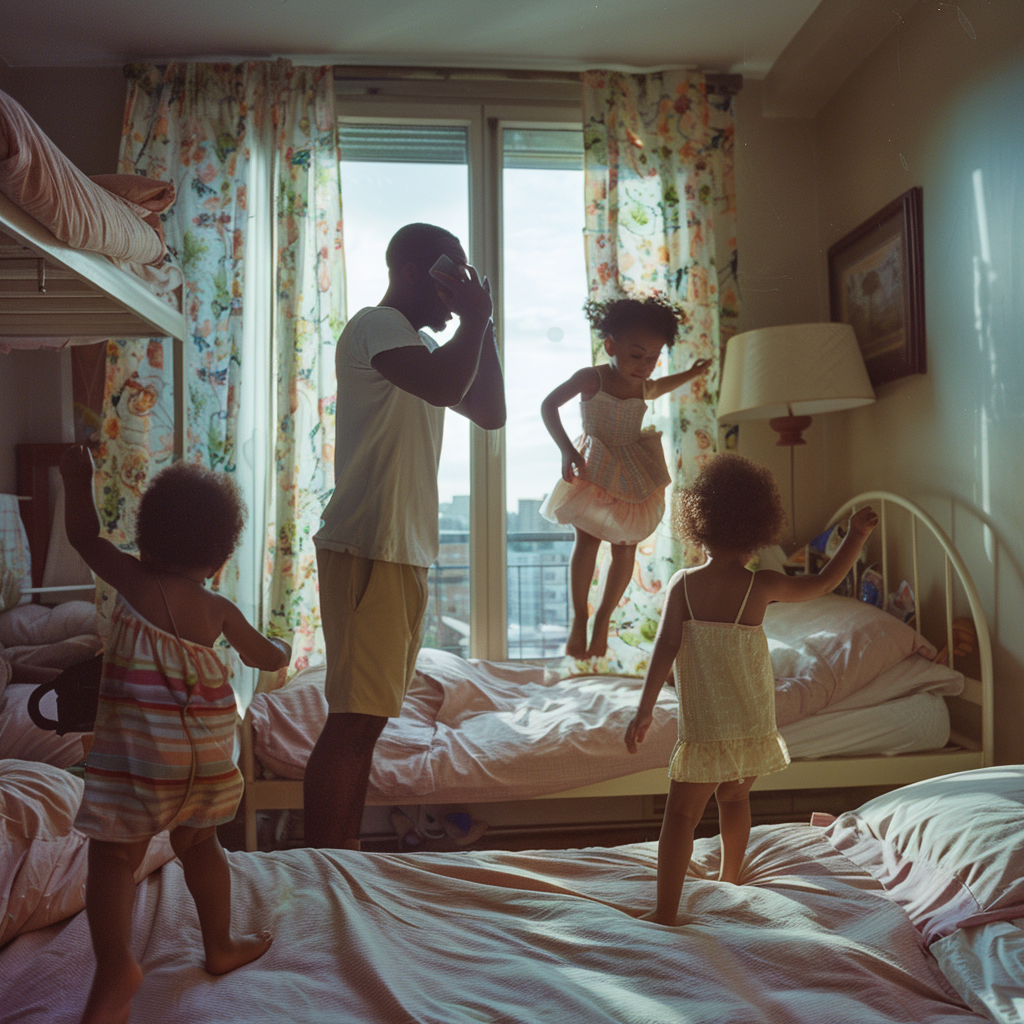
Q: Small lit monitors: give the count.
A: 0